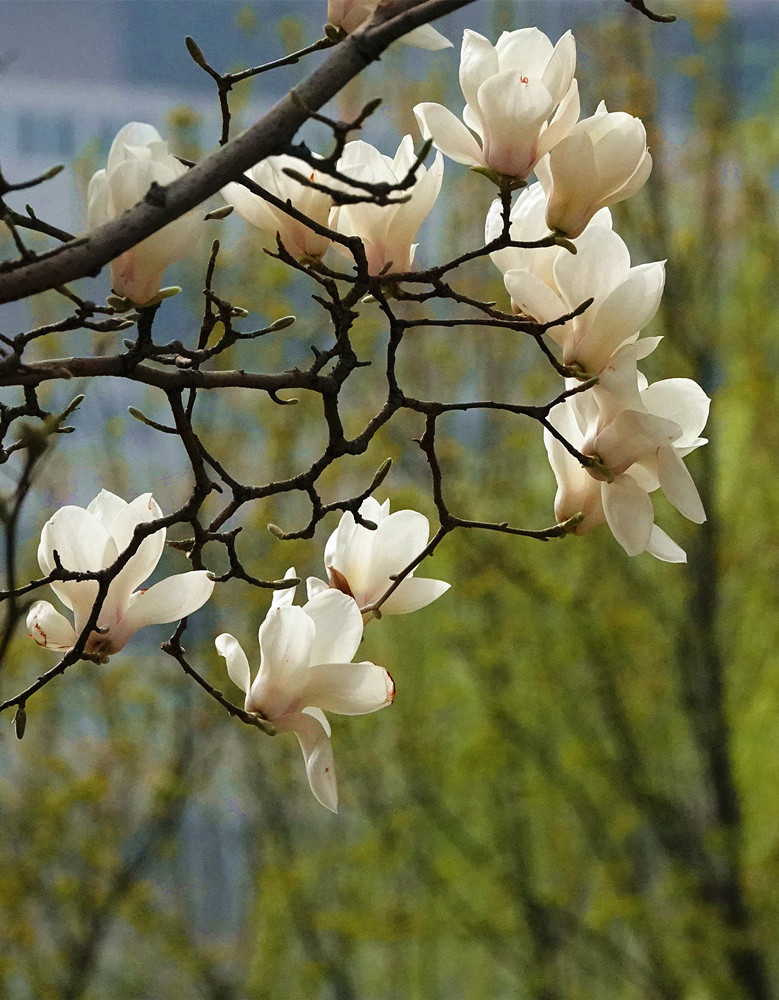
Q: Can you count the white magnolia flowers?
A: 13